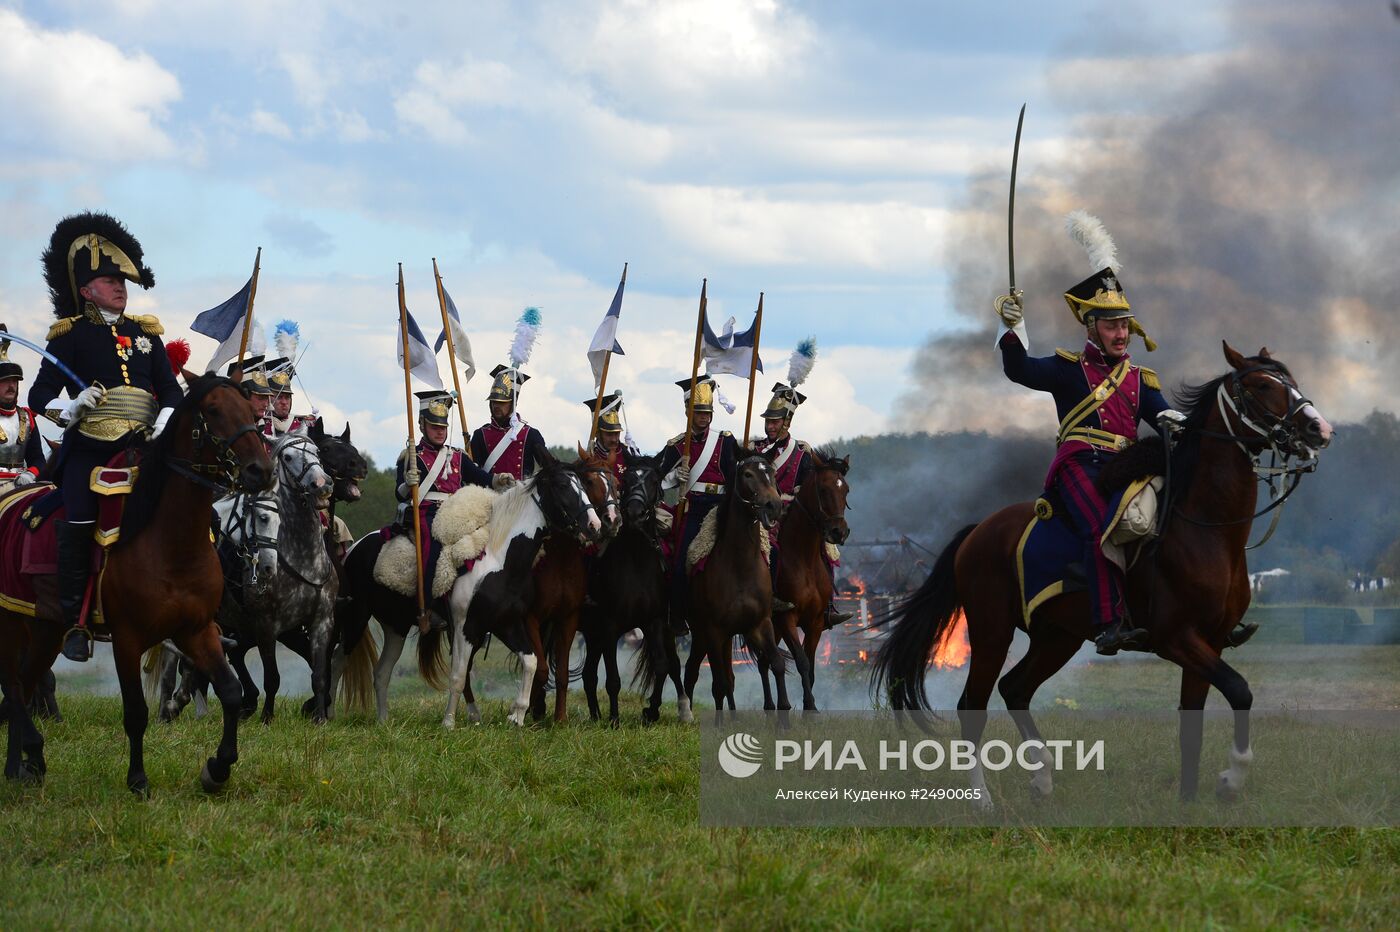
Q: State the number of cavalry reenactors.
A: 10